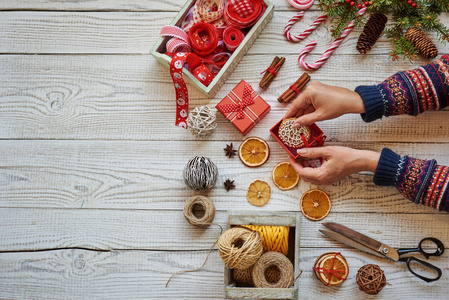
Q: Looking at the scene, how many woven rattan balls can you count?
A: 2